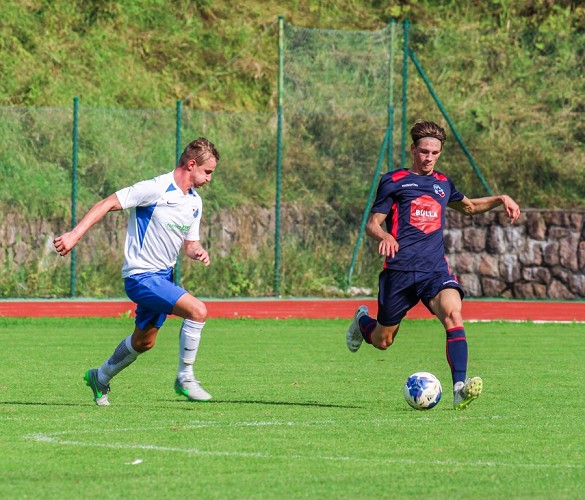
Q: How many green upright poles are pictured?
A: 5